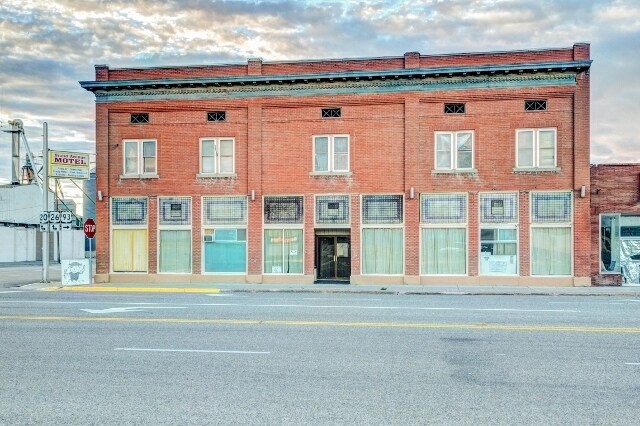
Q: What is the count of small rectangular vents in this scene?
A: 5